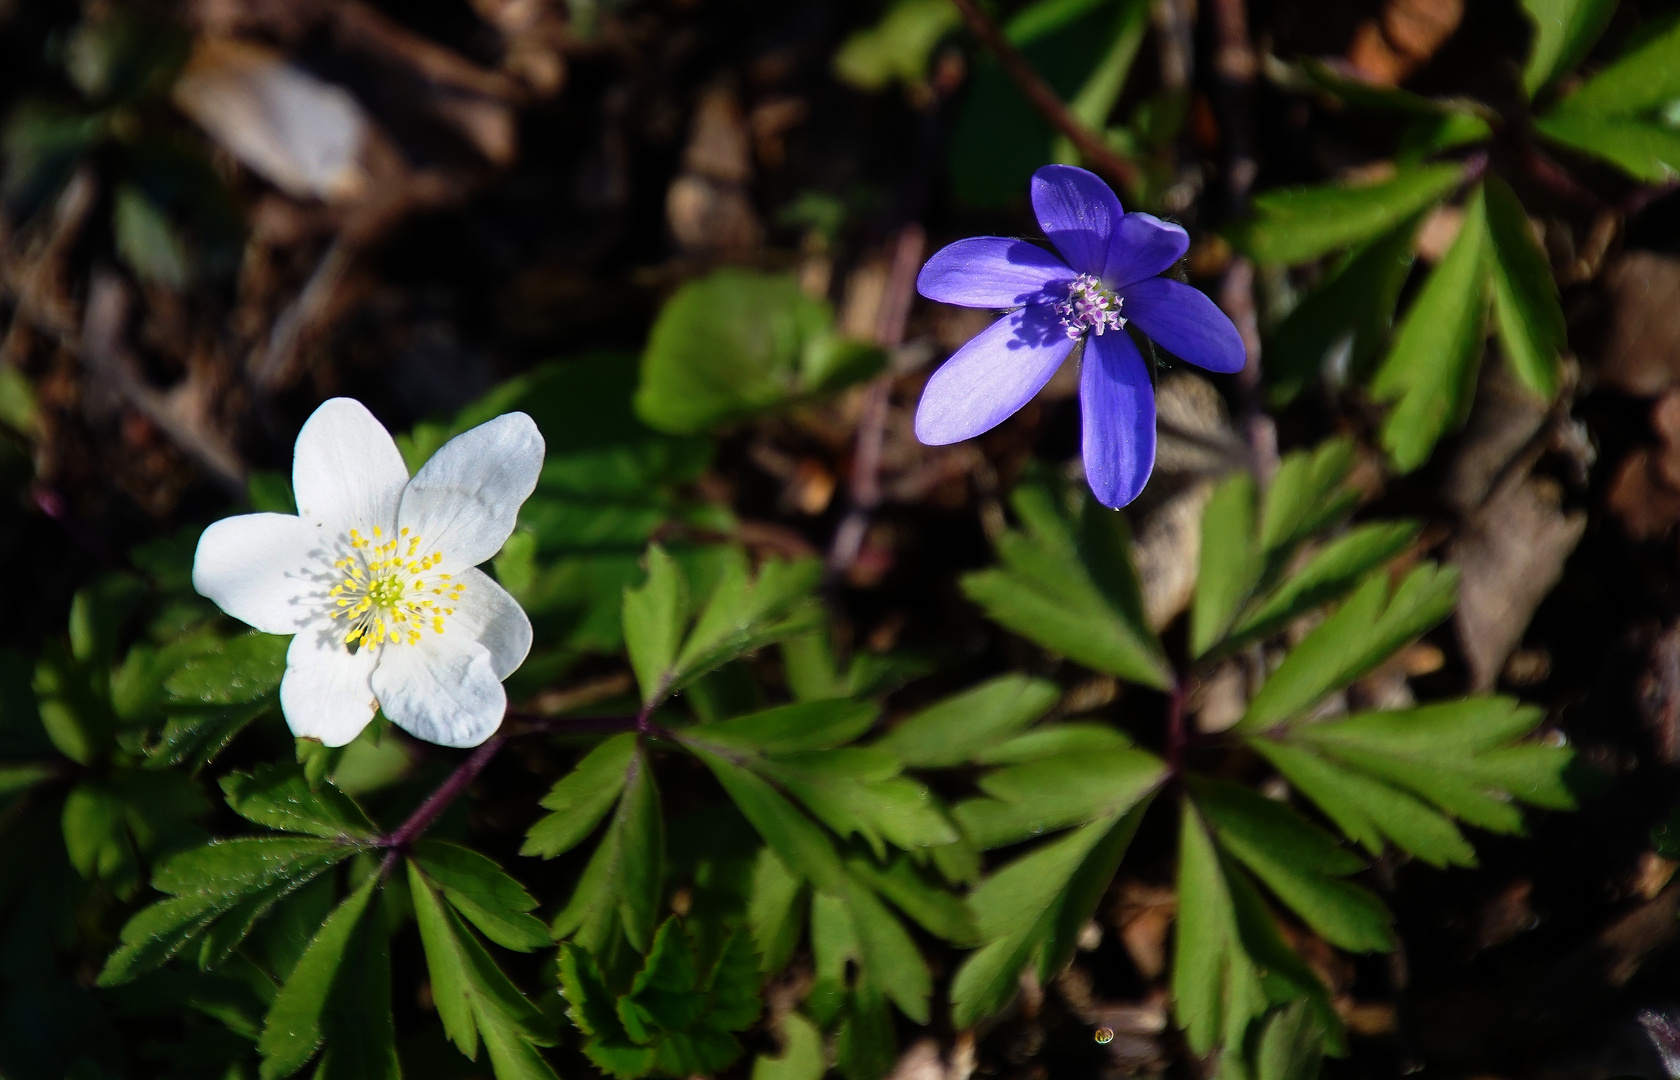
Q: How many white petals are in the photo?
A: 6